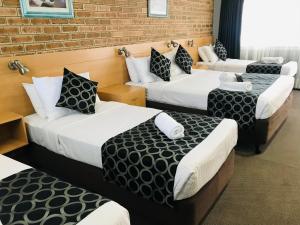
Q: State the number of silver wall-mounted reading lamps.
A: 4